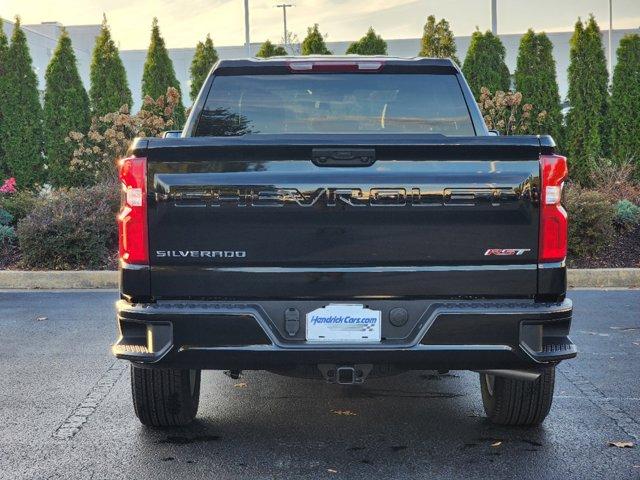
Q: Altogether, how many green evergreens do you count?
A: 14